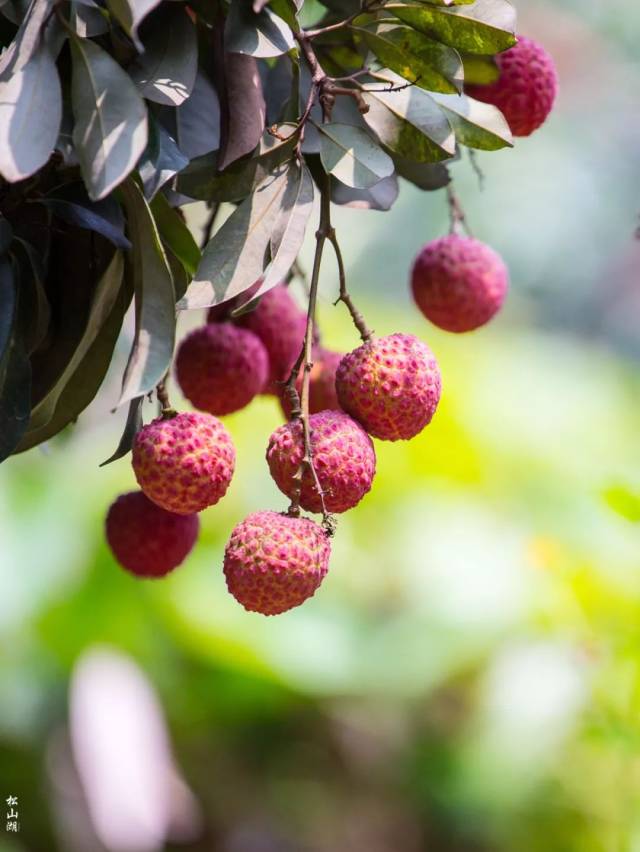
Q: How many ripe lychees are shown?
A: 10